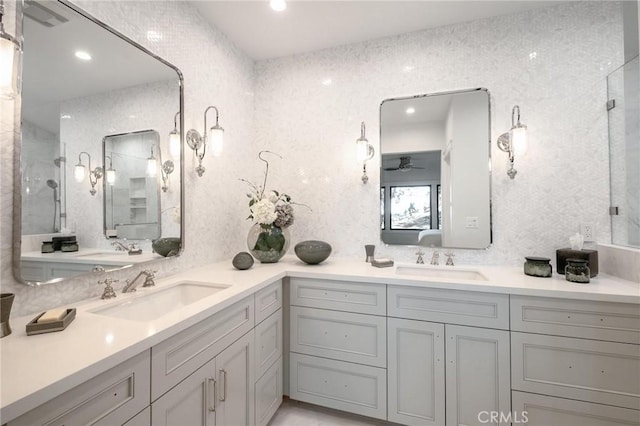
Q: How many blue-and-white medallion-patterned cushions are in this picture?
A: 0